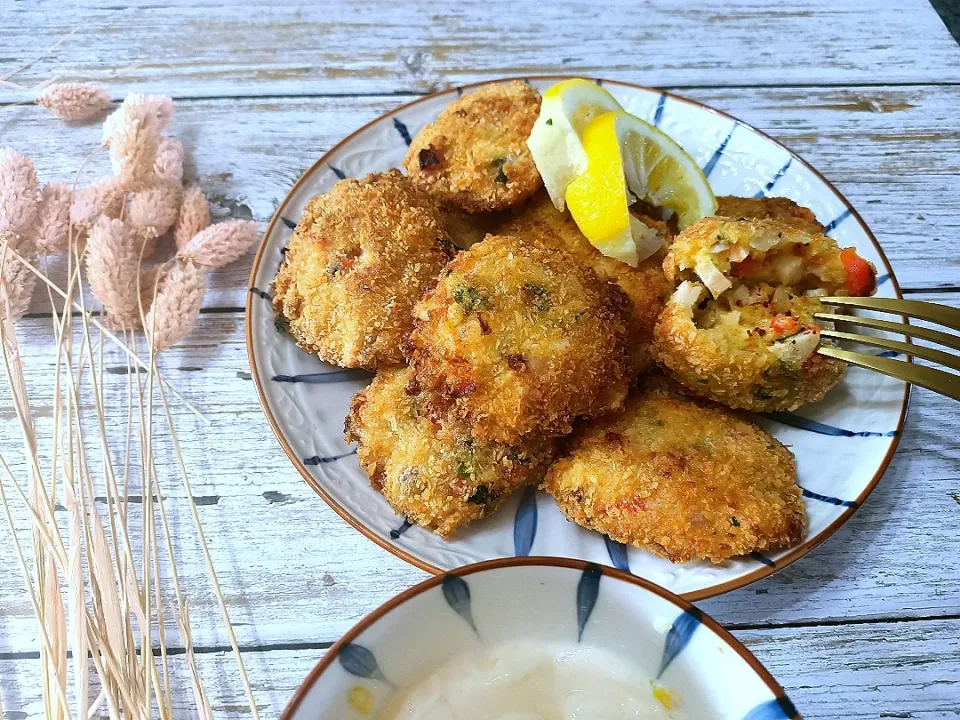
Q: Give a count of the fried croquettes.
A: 8